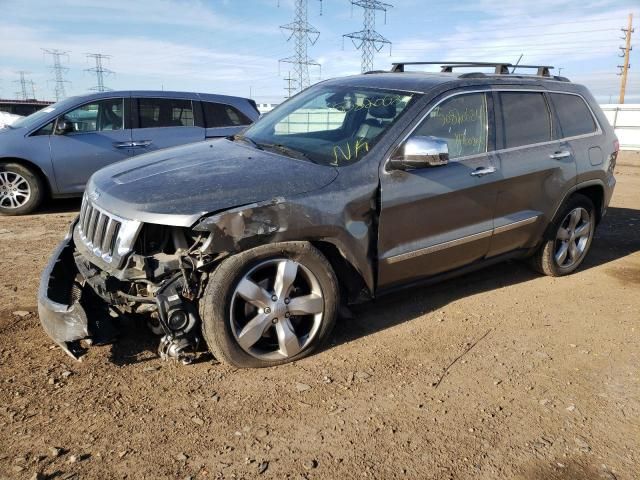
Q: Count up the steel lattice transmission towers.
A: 5